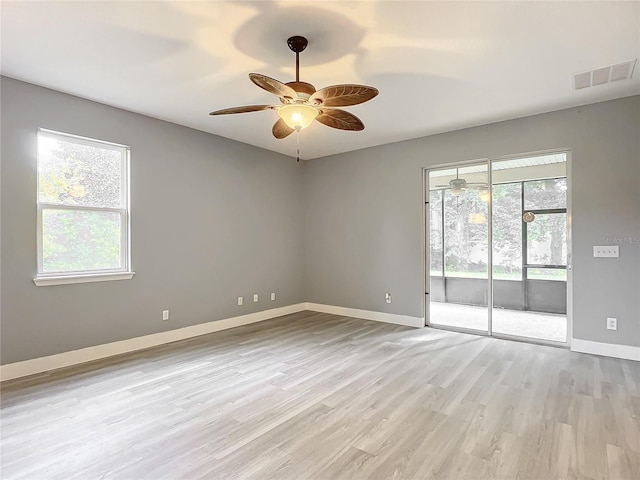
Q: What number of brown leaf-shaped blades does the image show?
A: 5